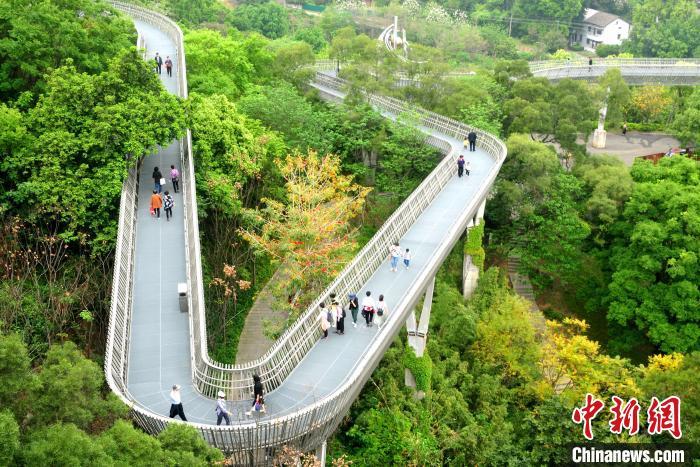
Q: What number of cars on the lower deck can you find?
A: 0